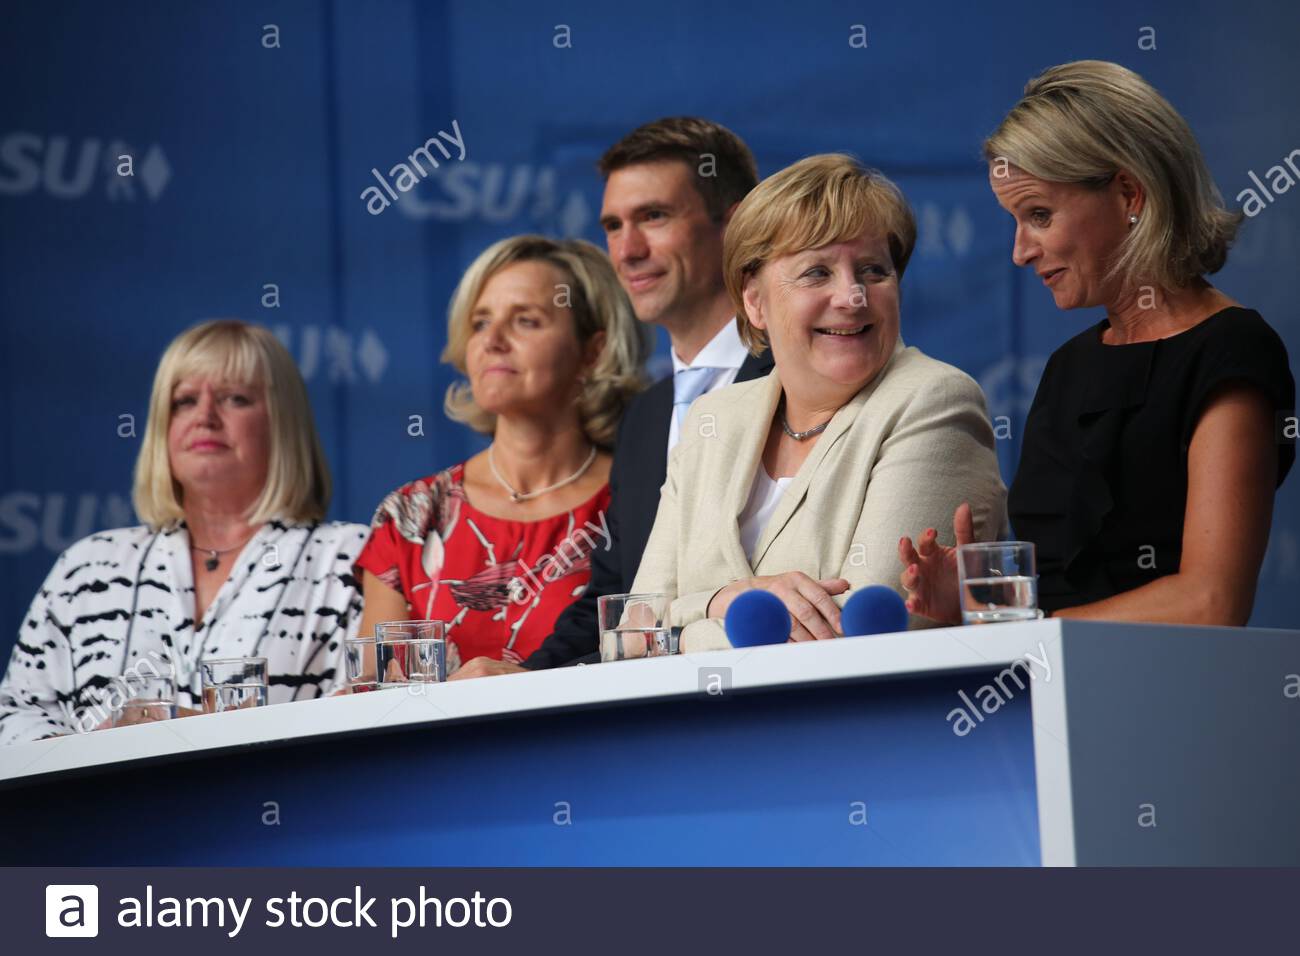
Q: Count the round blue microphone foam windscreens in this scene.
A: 2